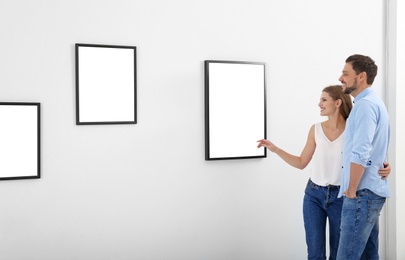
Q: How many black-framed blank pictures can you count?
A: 3